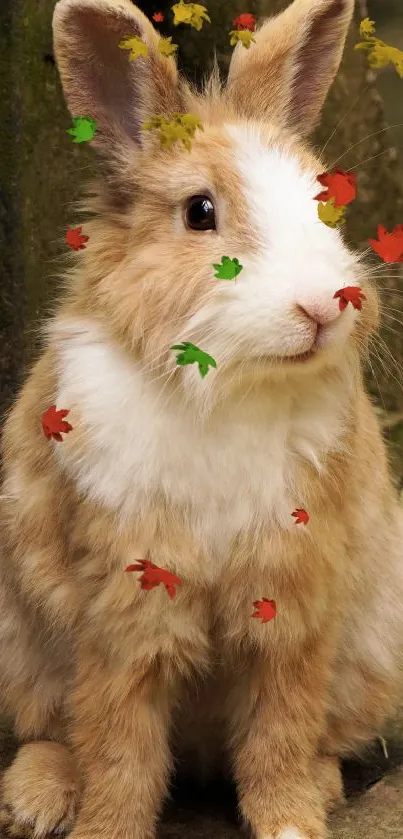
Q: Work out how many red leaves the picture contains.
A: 10